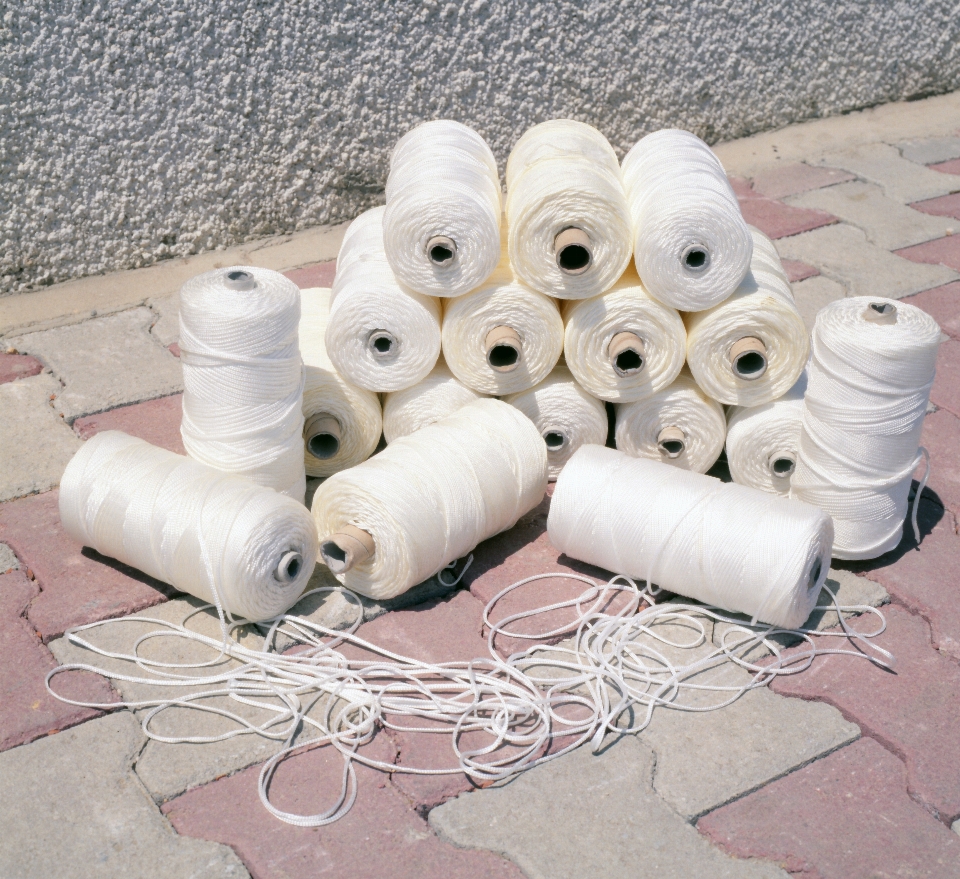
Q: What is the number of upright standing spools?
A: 2